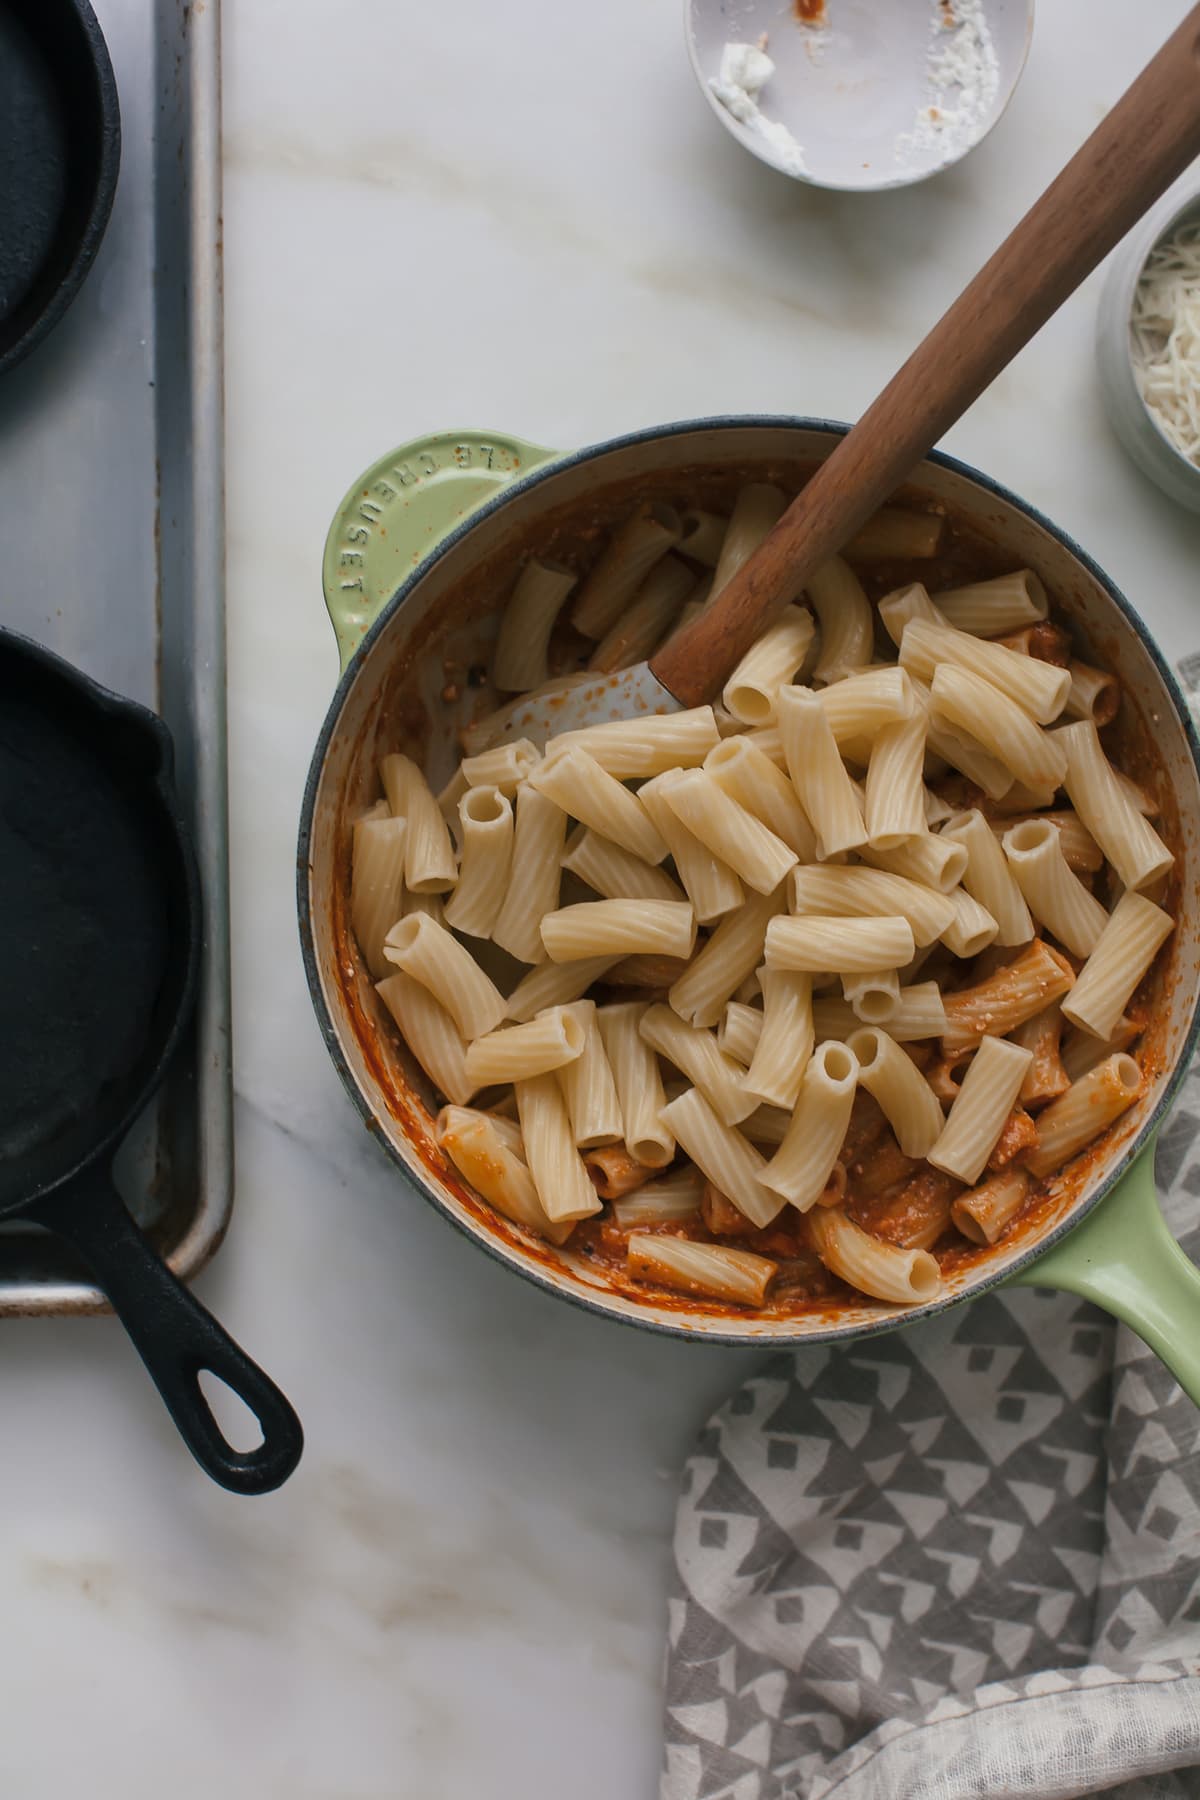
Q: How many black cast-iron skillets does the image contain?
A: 2